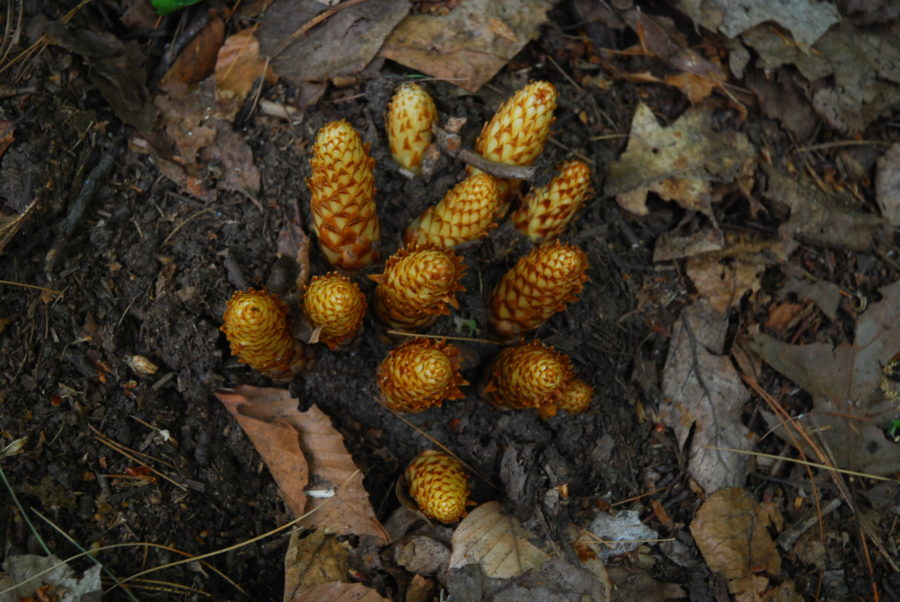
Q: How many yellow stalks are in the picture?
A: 13